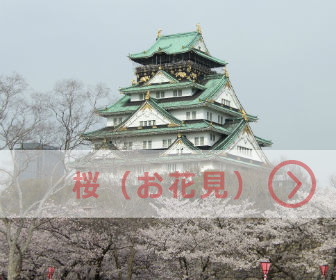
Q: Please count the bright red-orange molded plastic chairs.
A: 0